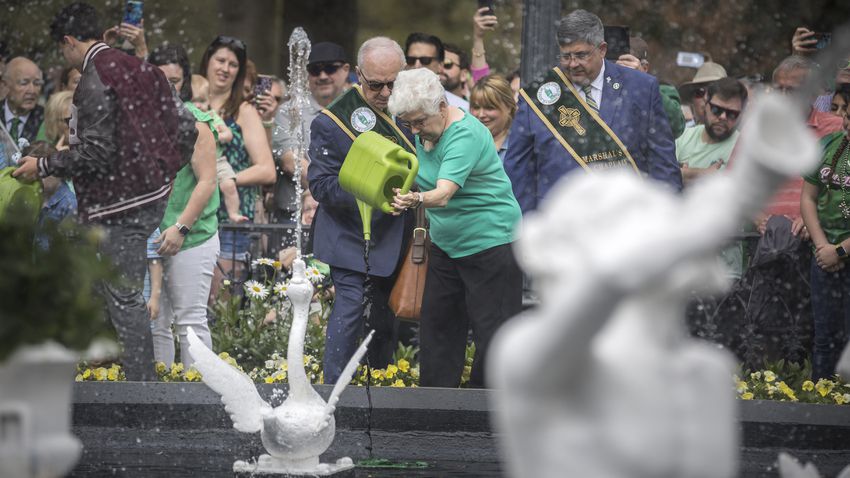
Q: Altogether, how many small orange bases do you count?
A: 0